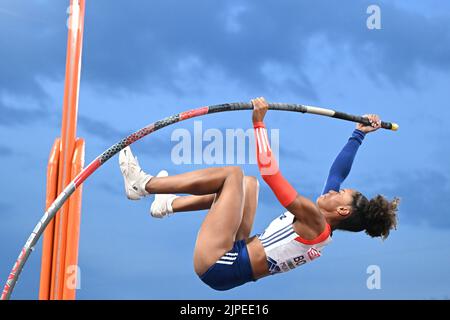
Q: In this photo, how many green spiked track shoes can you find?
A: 0